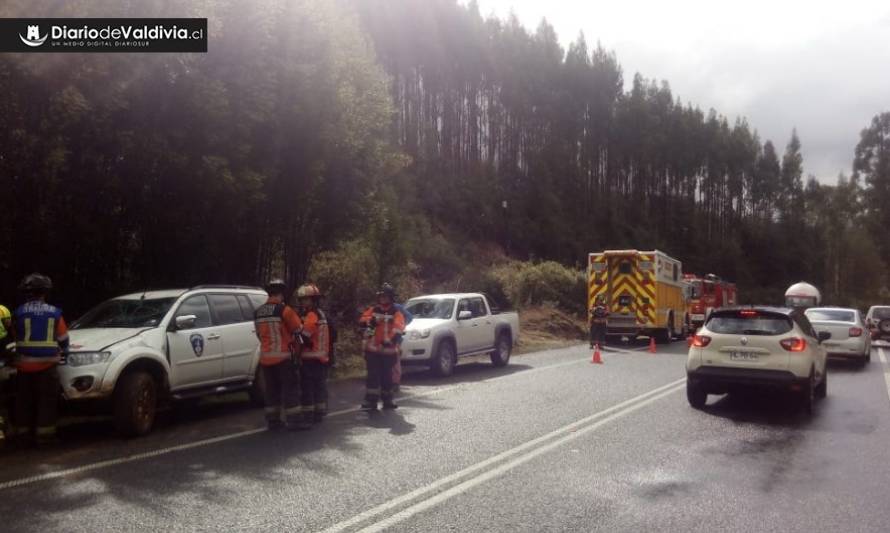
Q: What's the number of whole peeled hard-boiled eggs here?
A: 0